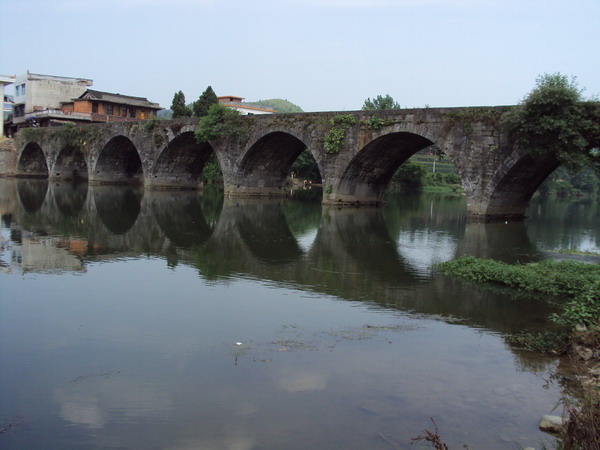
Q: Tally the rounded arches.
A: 7